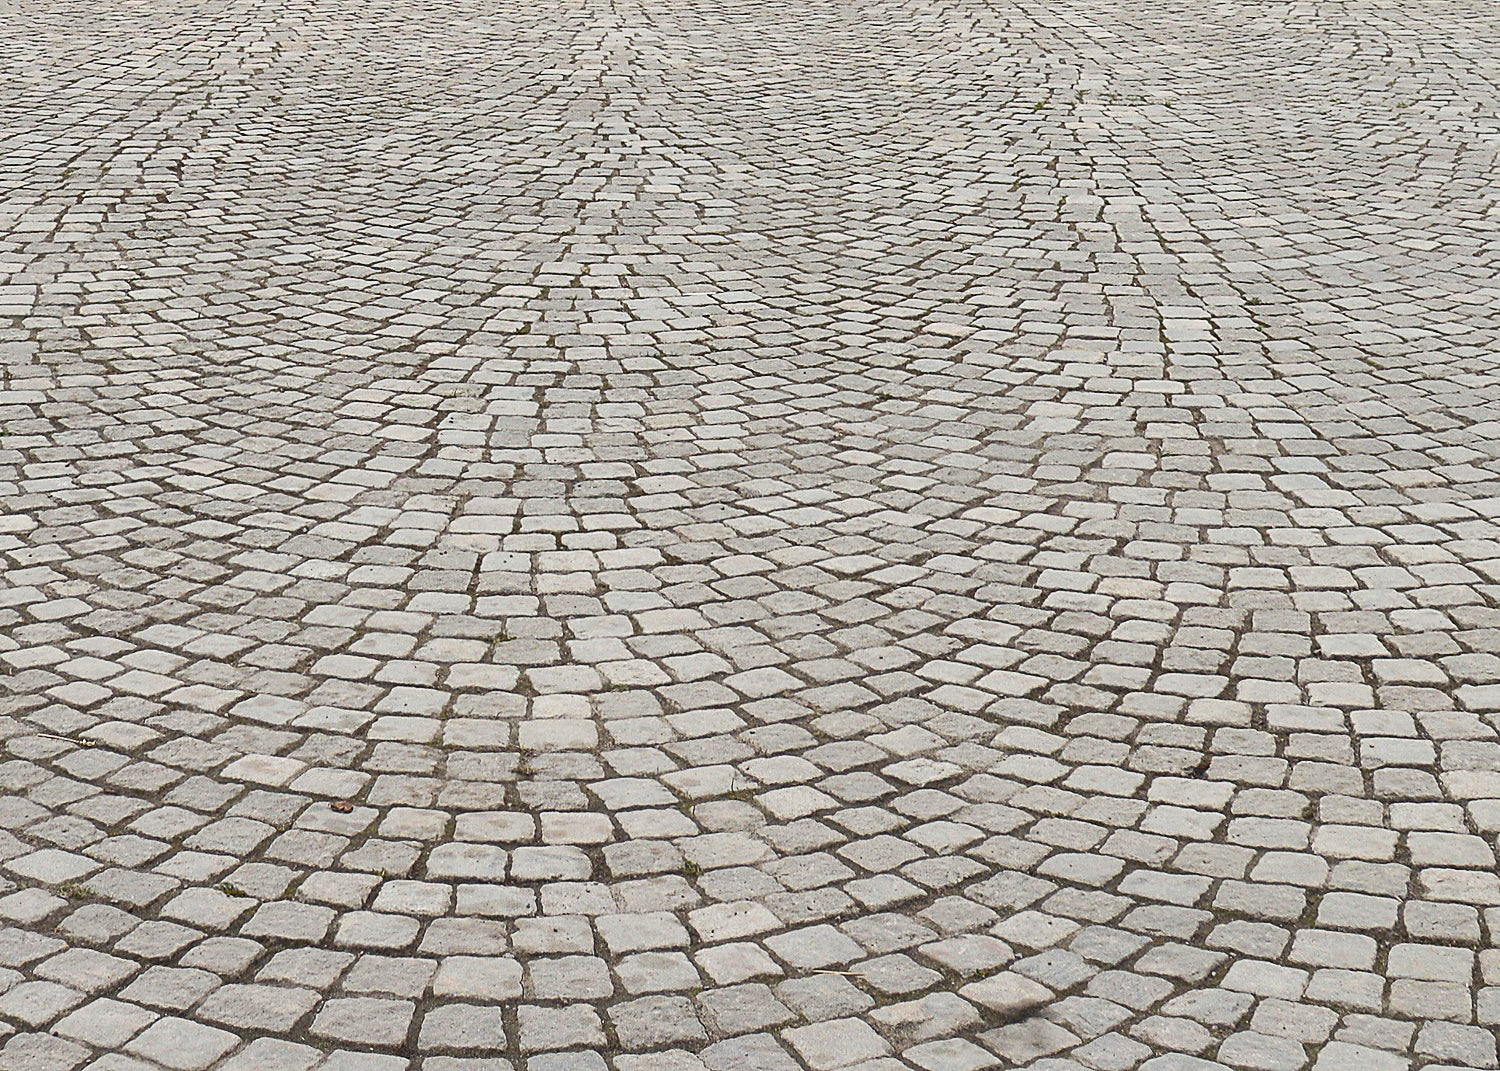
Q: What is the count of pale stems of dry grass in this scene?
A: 2